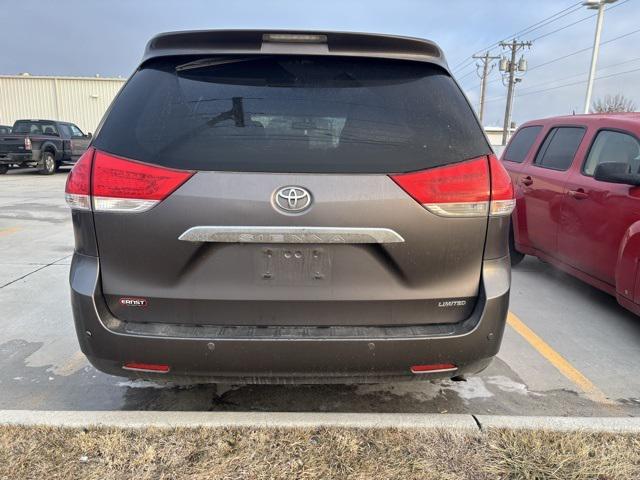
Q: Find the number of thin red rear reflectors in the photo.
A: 2